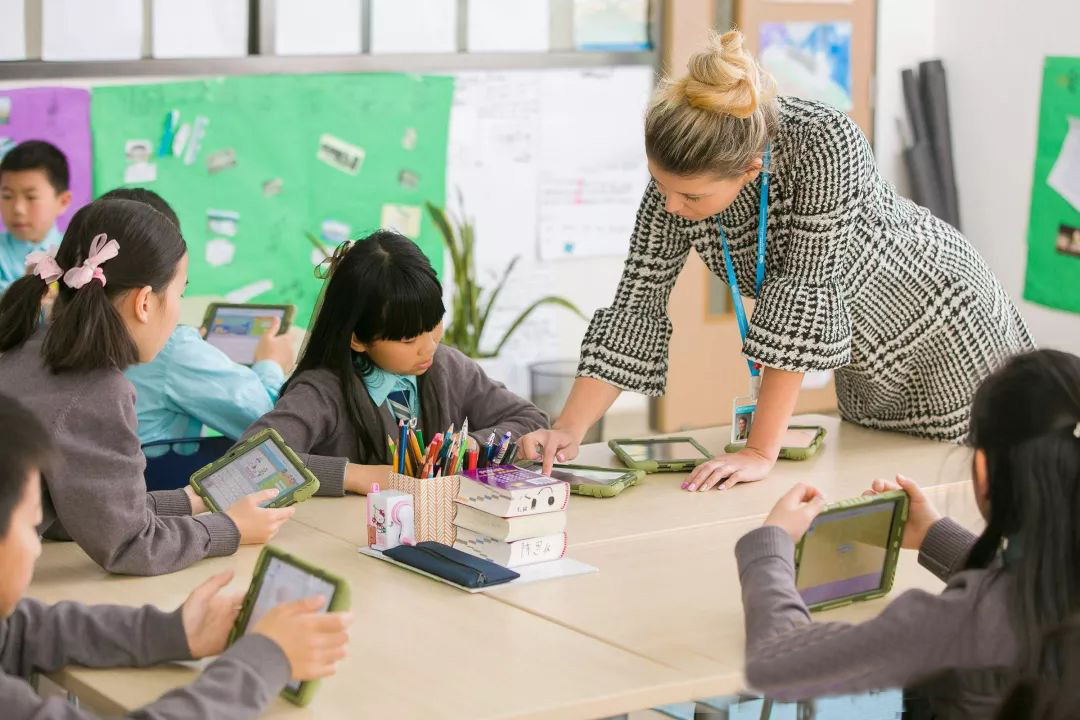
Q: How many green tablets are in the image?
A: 7